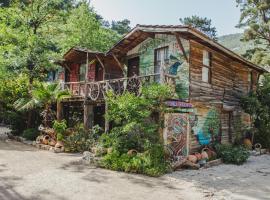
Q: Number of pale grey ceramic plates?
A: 0